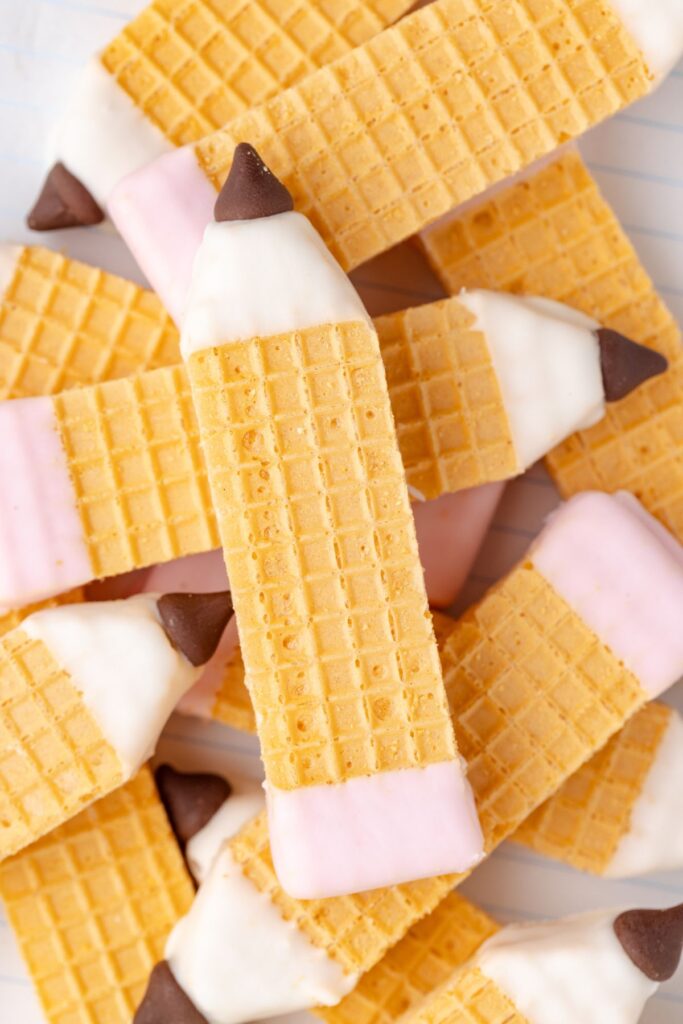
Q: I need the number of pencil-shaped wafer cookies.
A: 12